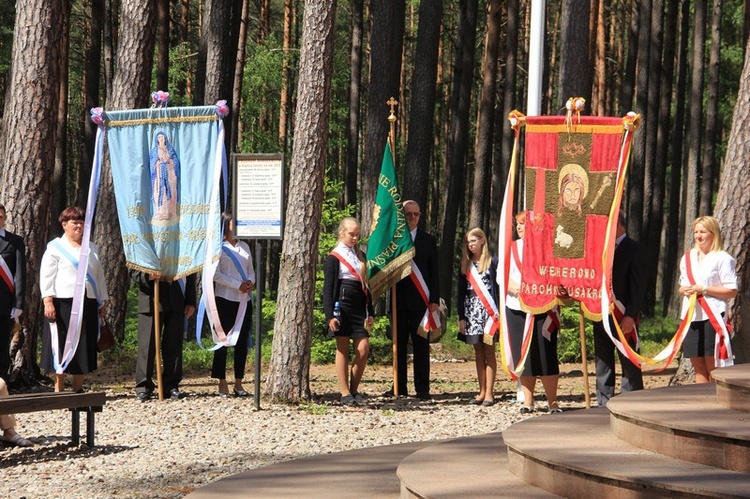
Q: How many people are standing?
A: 10